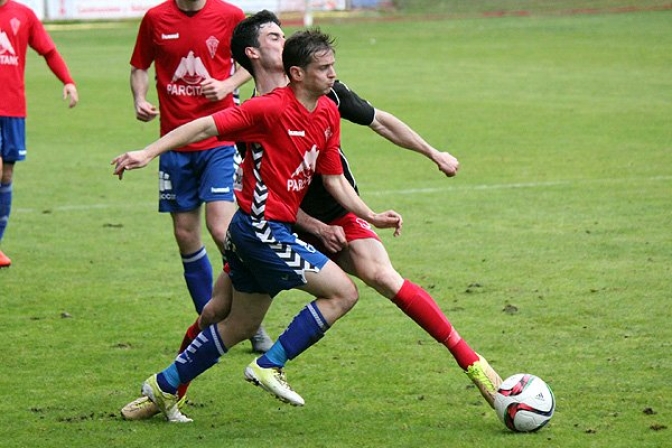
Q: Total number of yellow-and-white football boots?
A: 2